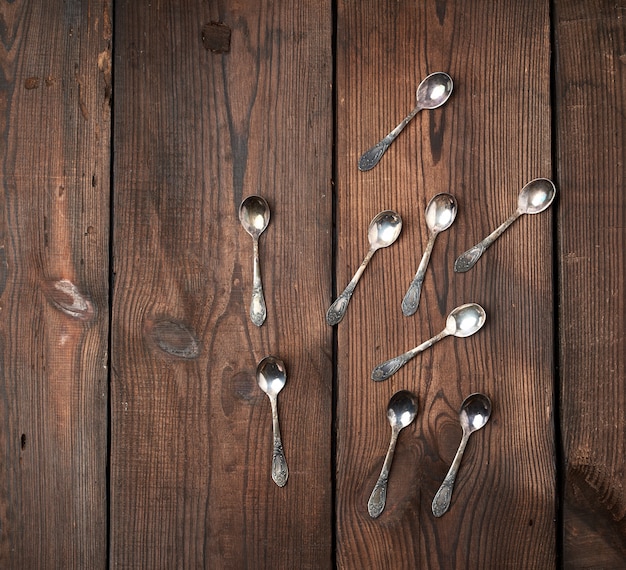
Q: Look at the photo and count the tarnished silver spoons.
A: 9